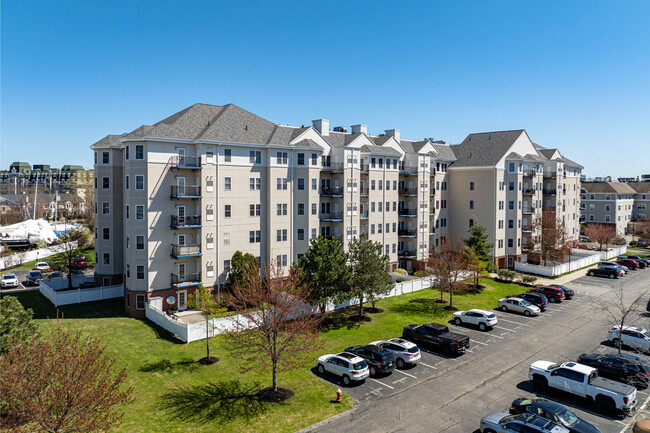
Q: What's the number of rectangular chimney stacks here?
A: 3